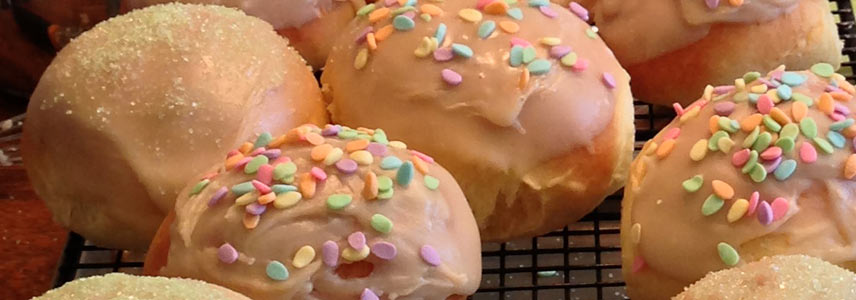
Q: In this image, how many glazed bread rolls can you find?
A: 8